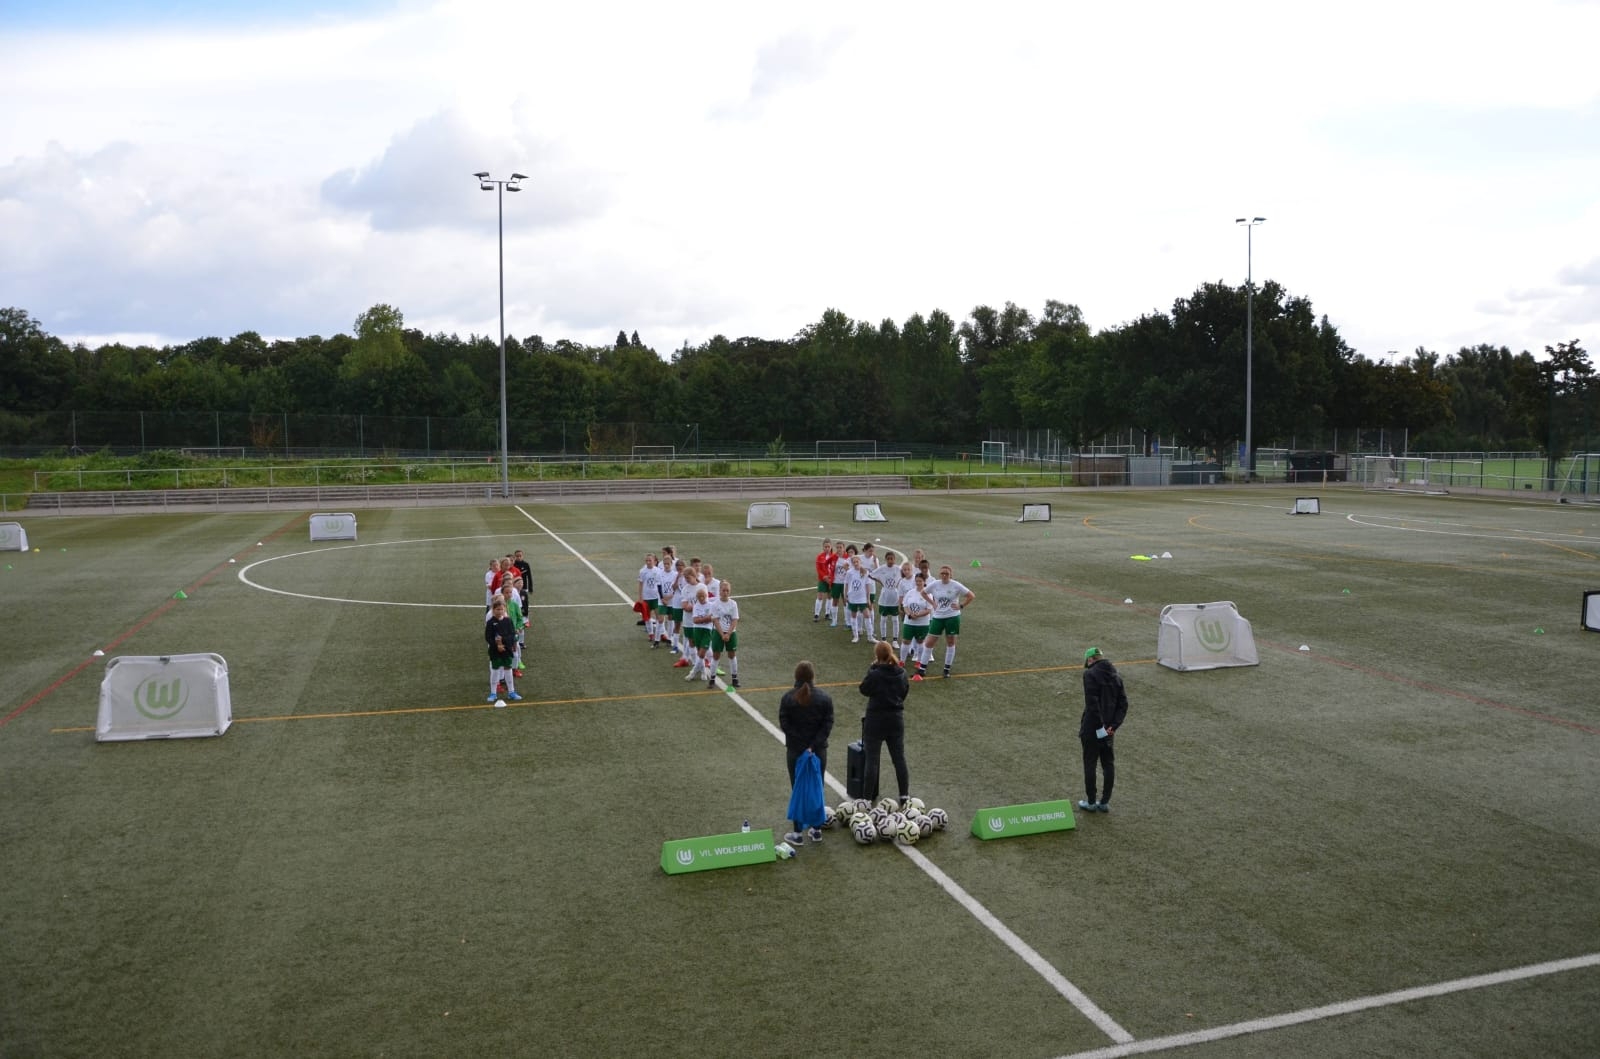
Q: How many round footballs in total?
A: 14